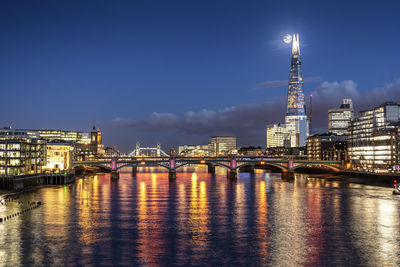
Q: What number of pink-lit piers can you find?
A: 4